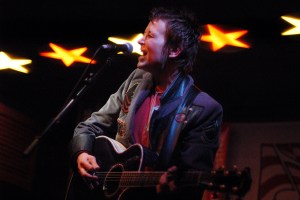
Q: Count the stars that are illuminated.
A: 5